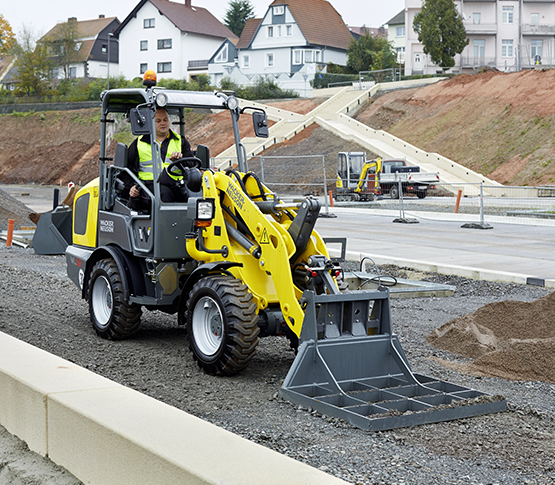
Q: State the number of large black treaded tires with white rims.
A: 2